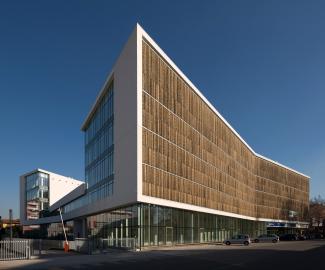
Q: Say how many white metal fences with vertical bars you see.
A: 1